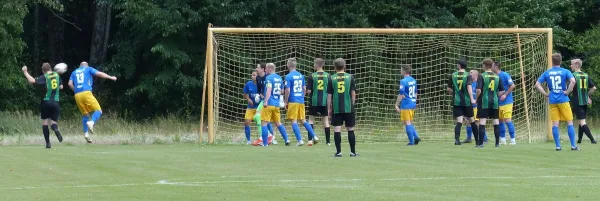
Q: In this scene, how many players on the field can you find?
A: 15